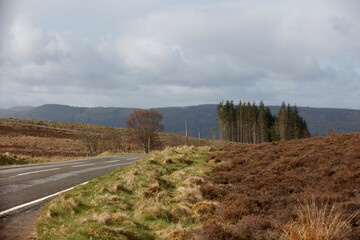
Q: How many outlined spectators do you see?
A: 0